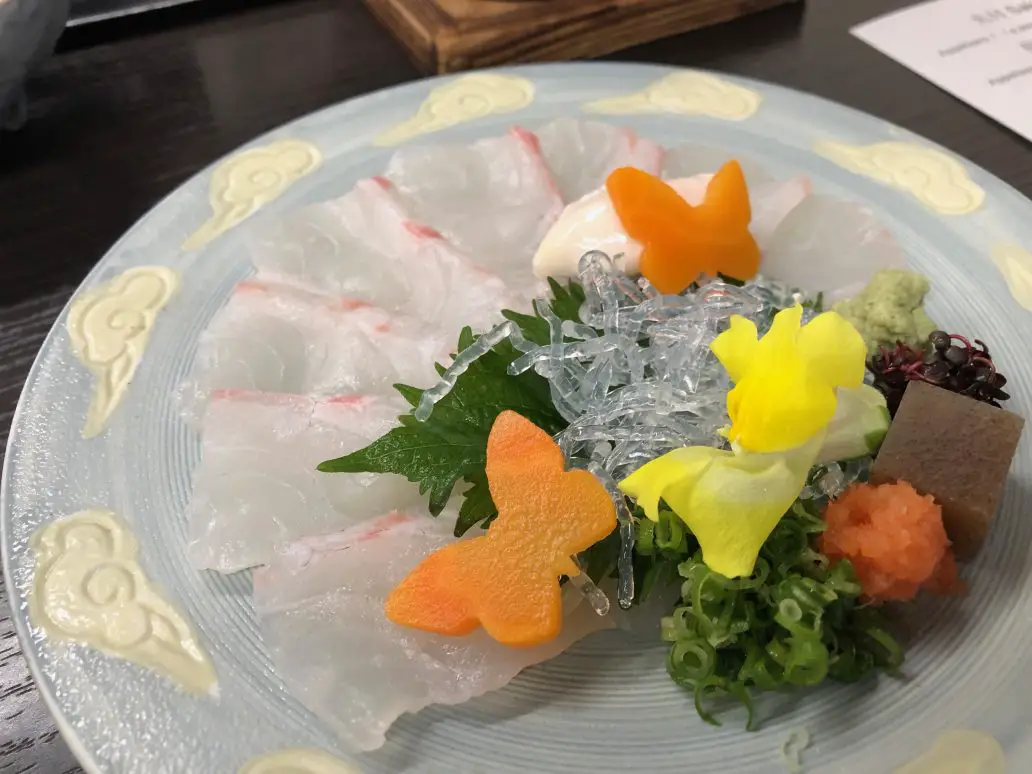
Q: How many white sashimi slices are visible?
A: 8